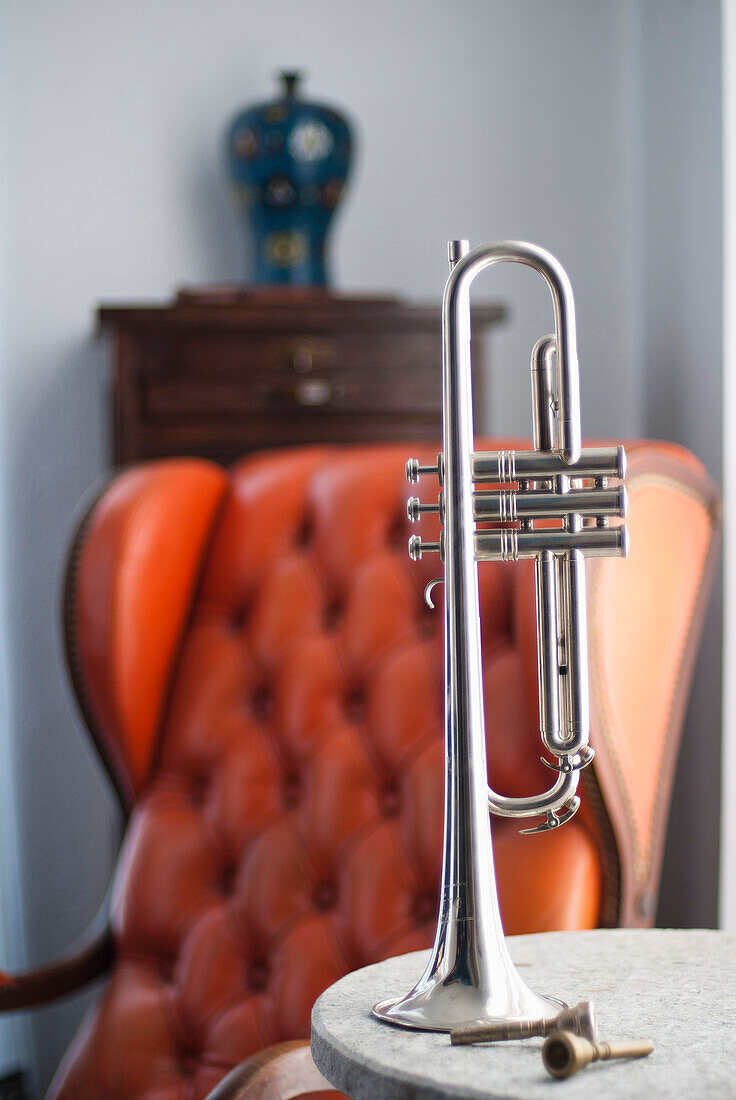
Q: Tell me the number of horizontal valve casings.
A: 3